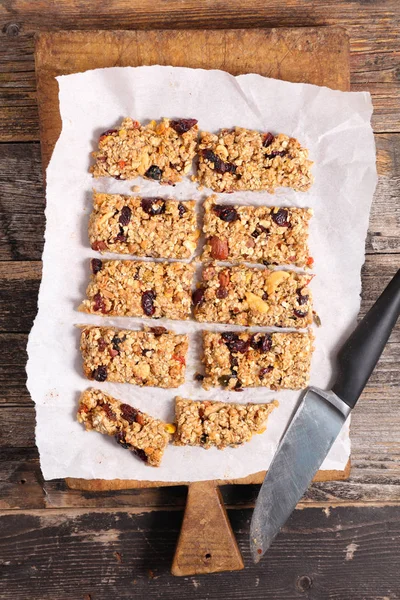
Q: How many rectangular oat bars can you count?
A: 10